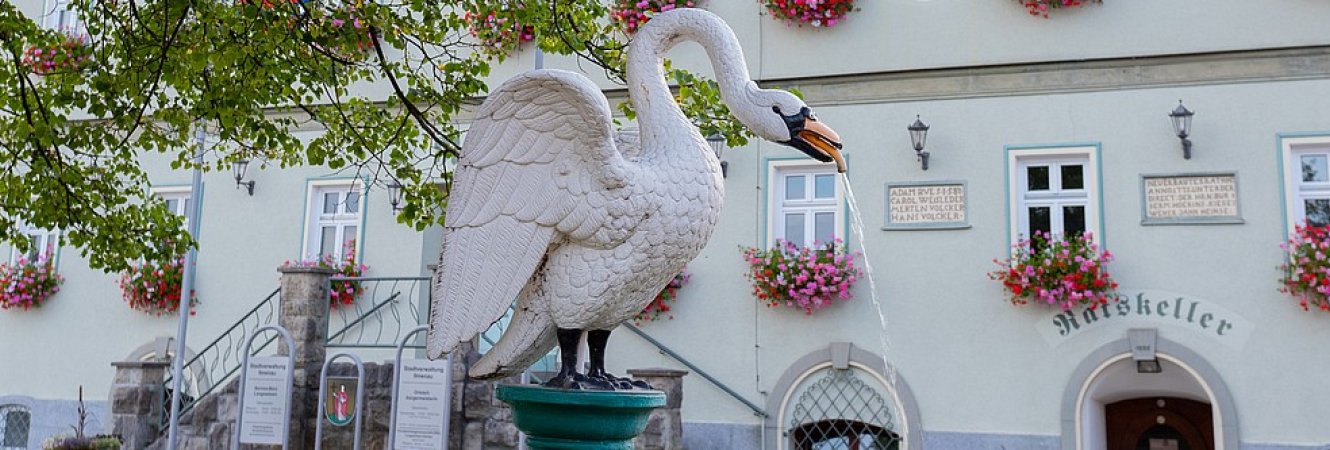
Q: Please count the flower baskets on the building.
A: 13